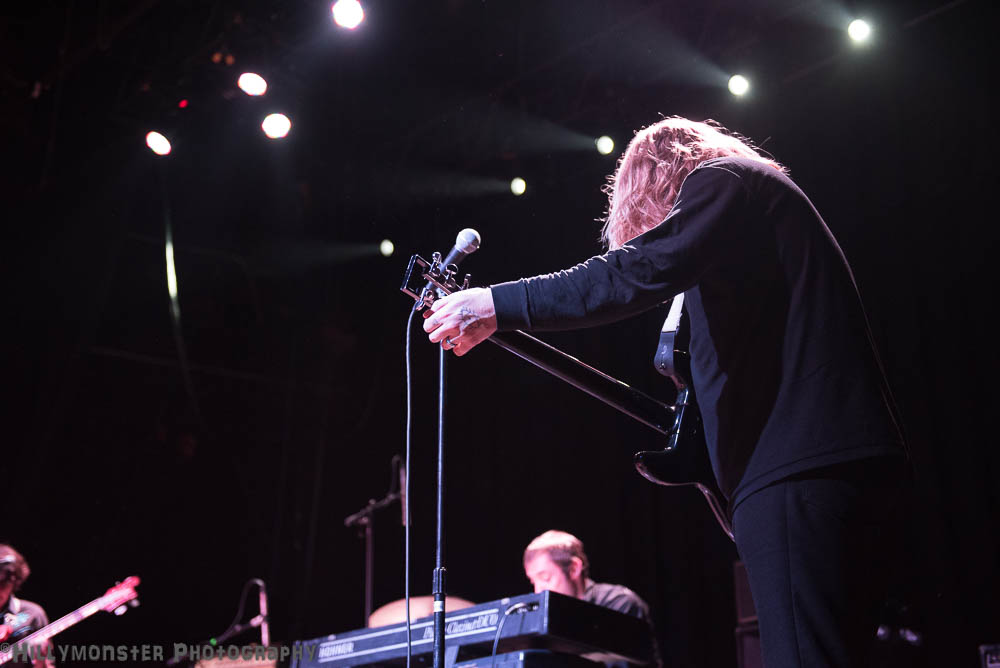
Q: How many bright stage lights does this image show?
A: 9